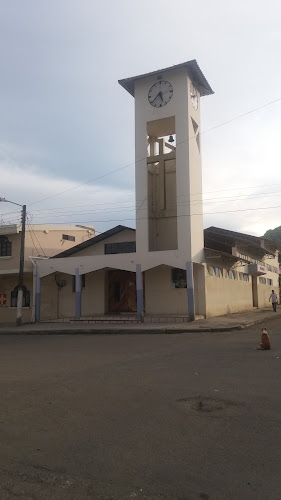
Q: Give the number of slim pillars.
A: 4